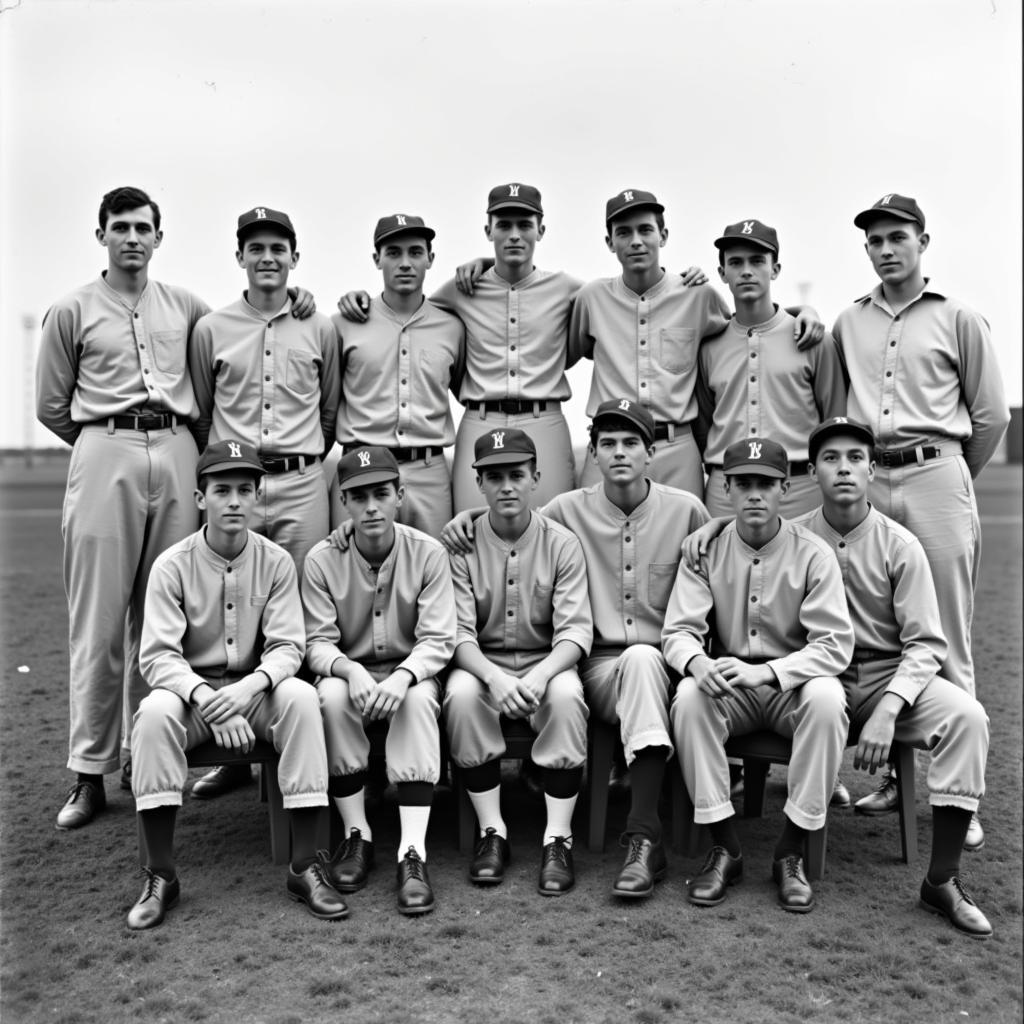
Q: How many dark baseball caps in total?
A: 12